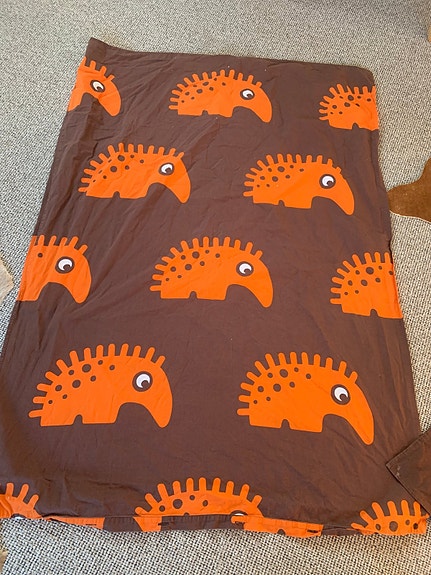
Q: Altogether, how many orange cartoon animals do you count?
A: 13